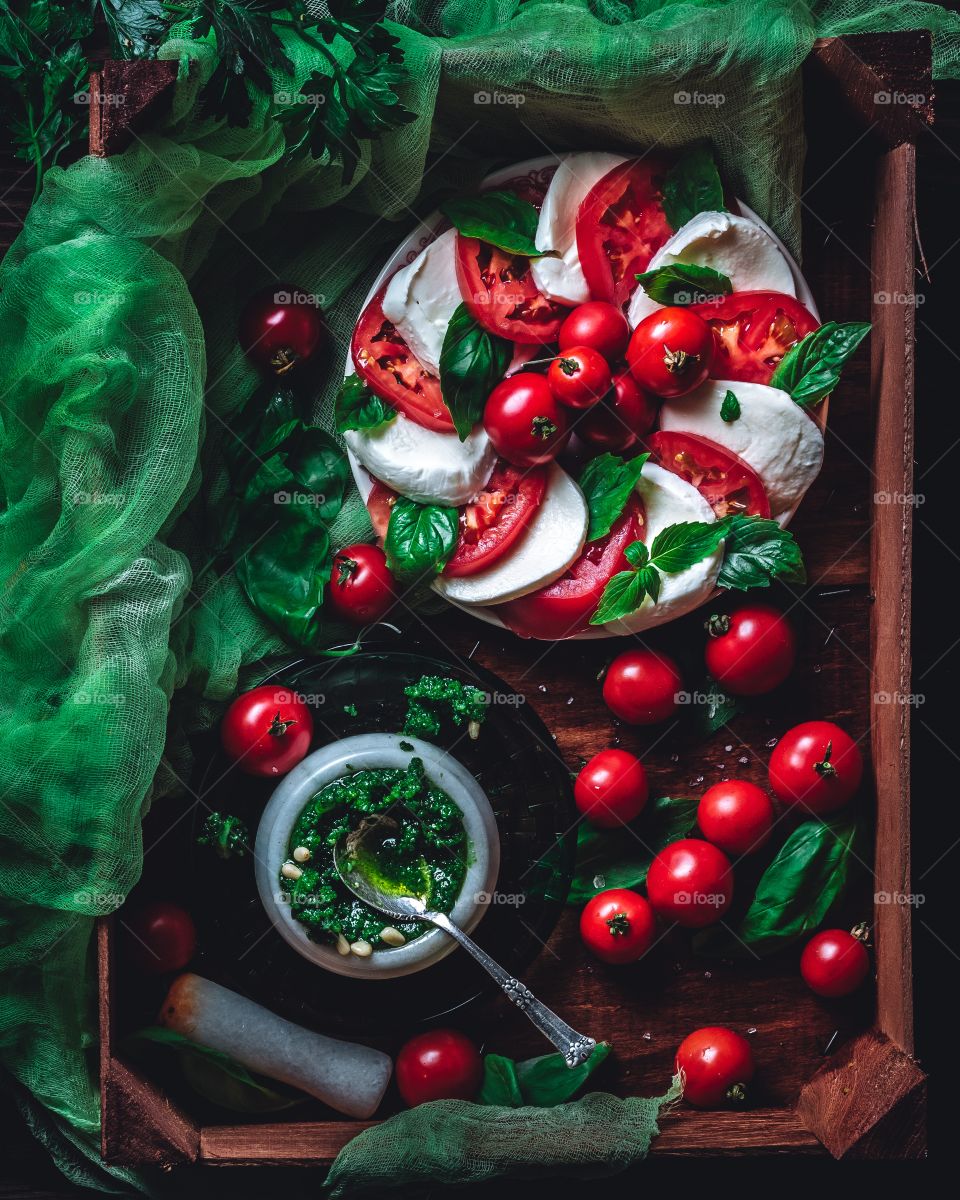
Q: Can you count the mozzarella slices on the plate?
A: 7